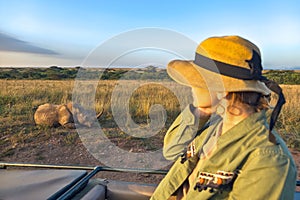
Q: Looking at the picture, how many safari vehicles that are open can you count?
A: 1